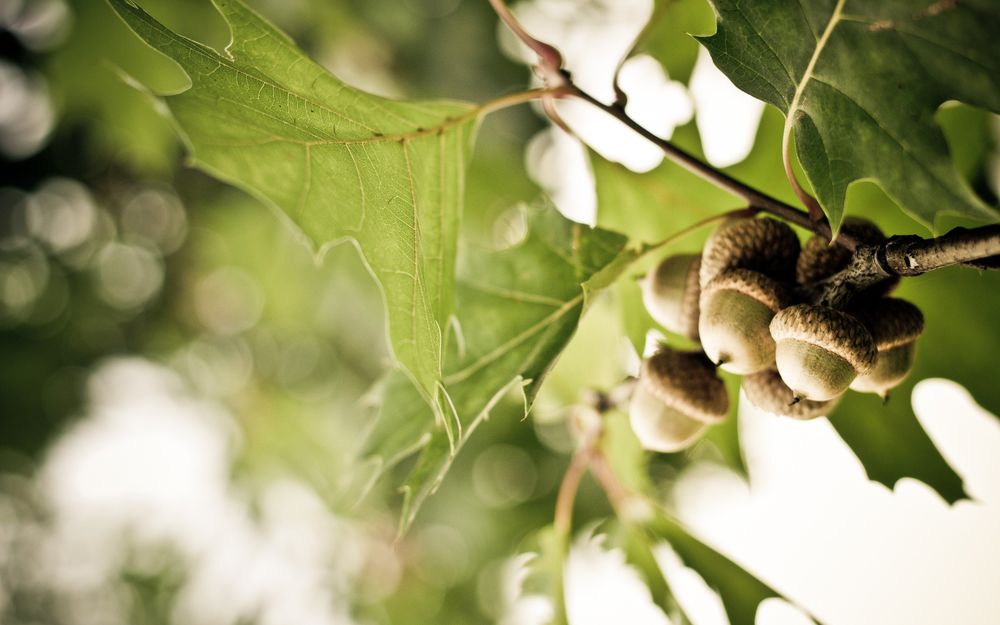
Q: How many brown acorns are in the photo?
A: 8